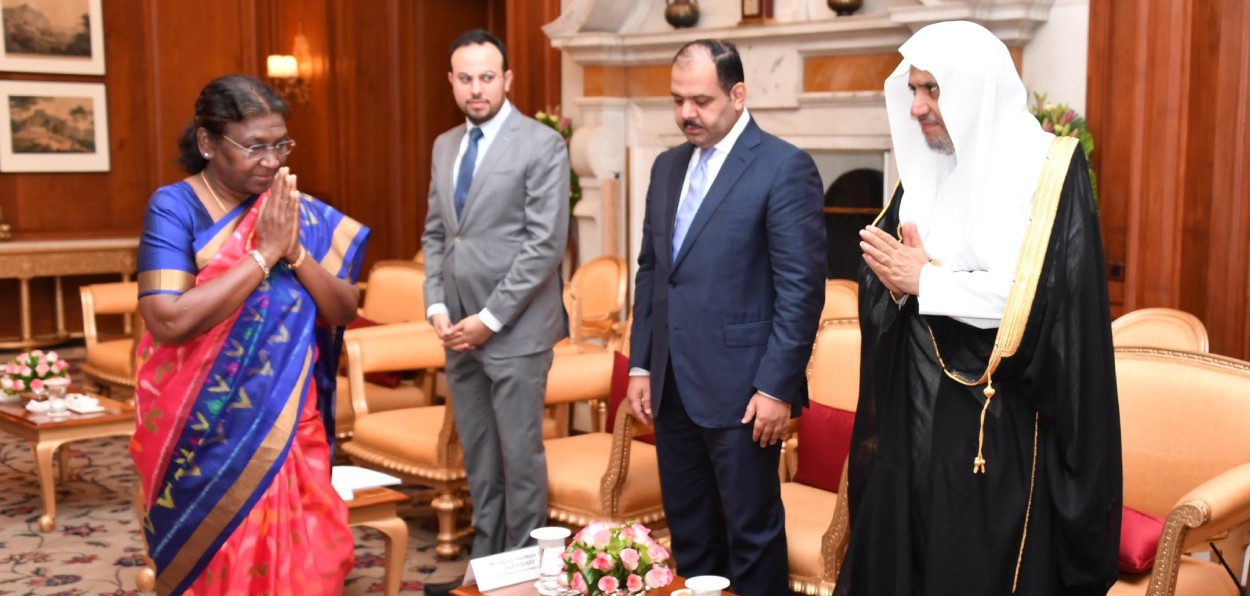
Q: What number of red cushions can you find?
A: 4